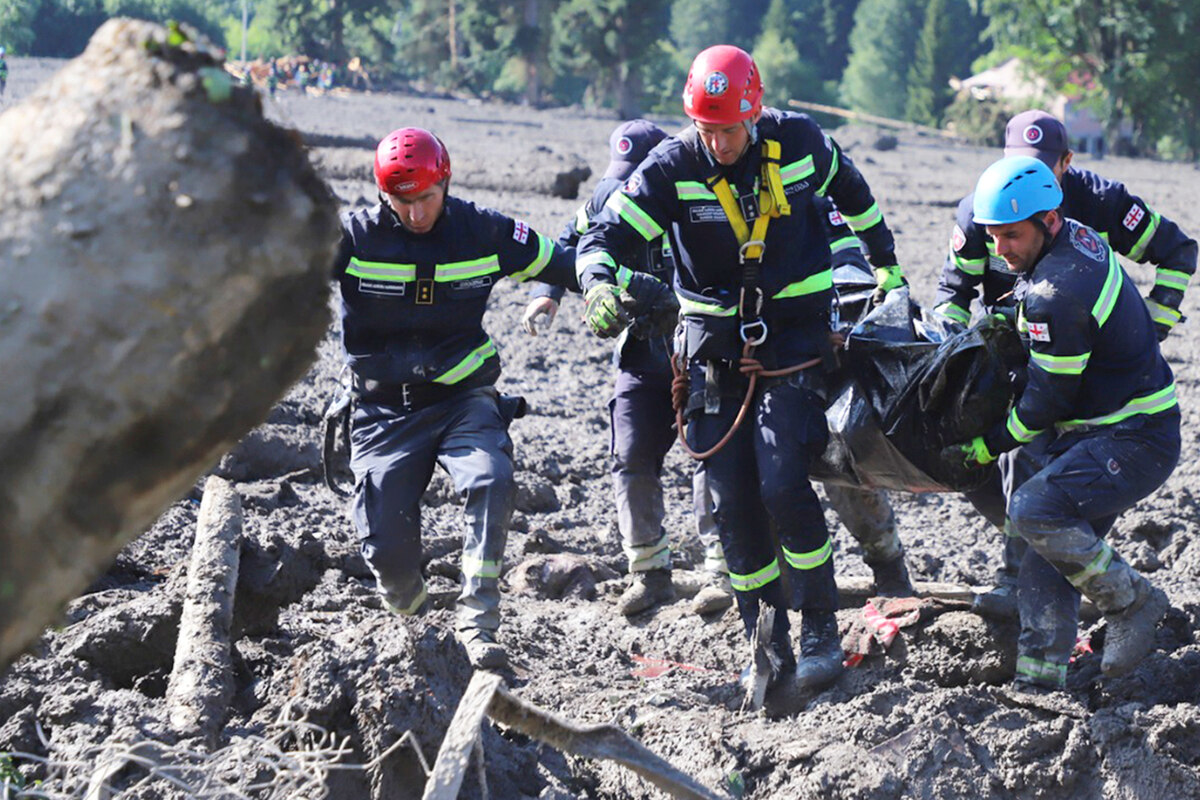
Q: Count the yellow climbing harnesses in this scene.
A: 1